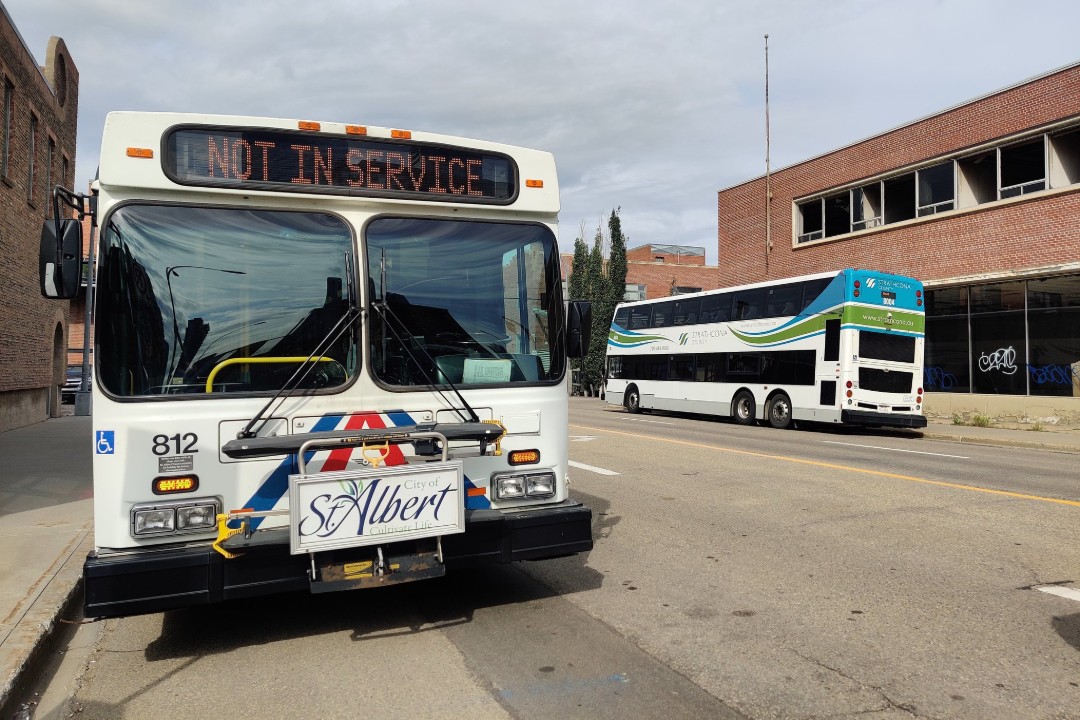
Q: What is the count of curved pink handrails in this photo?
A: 0